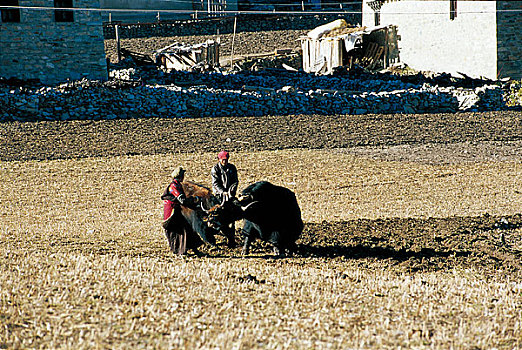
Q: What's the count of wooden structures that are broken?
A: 2